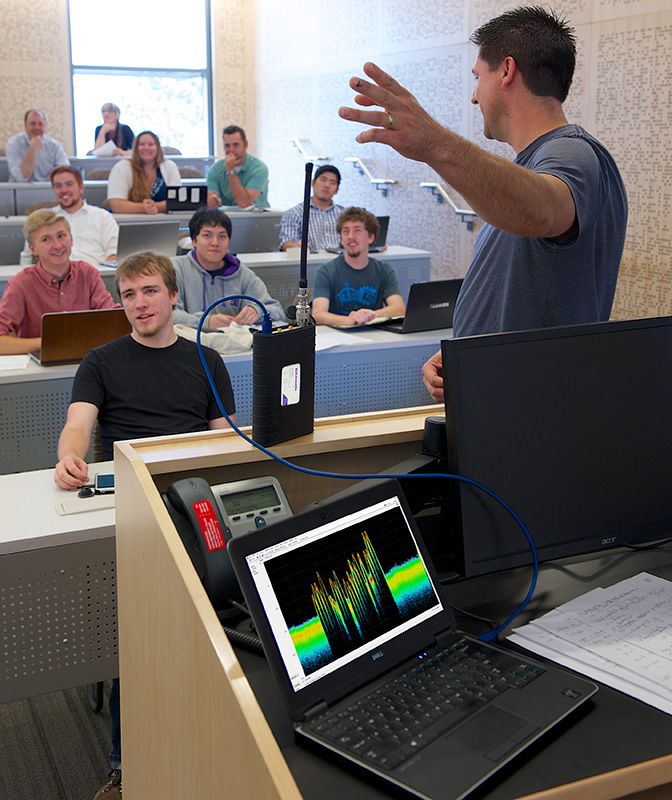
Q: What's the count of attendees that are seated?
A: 10